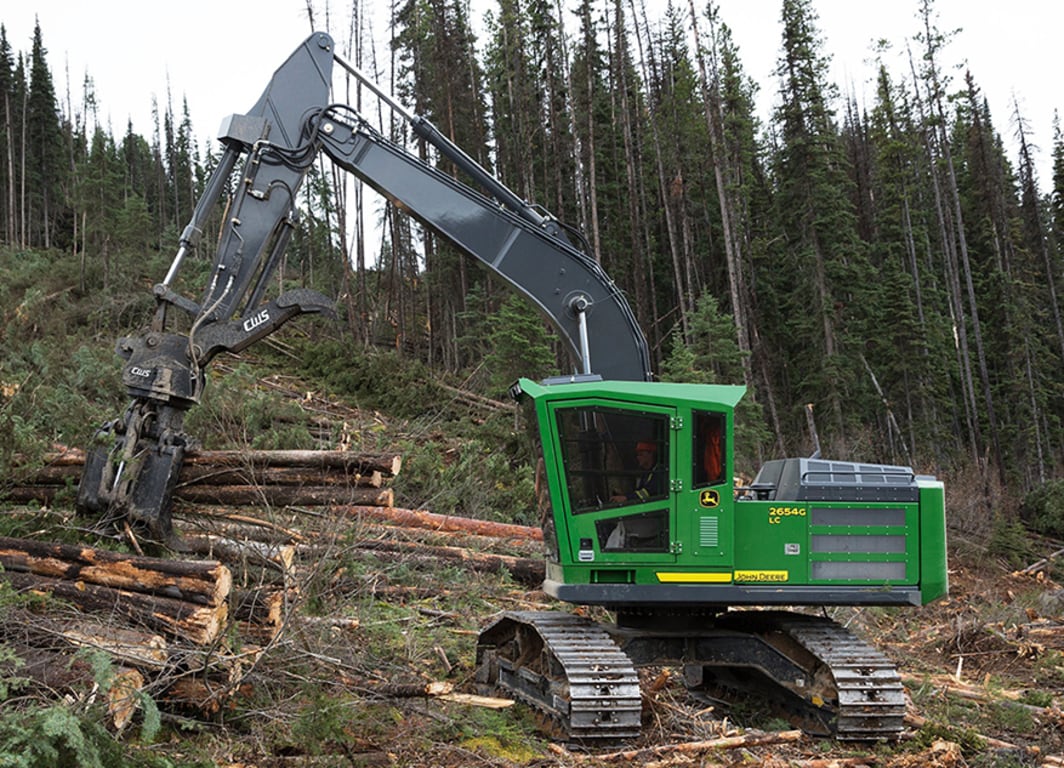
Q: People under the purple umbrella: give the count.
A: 0